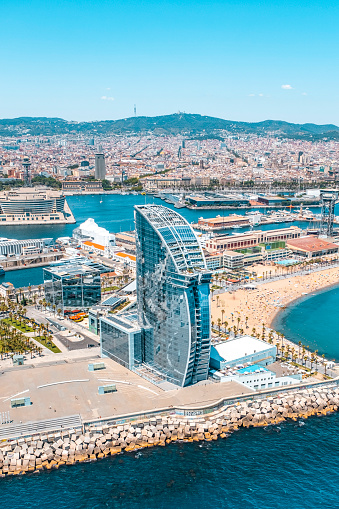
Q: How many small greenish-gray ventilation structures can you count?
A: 3